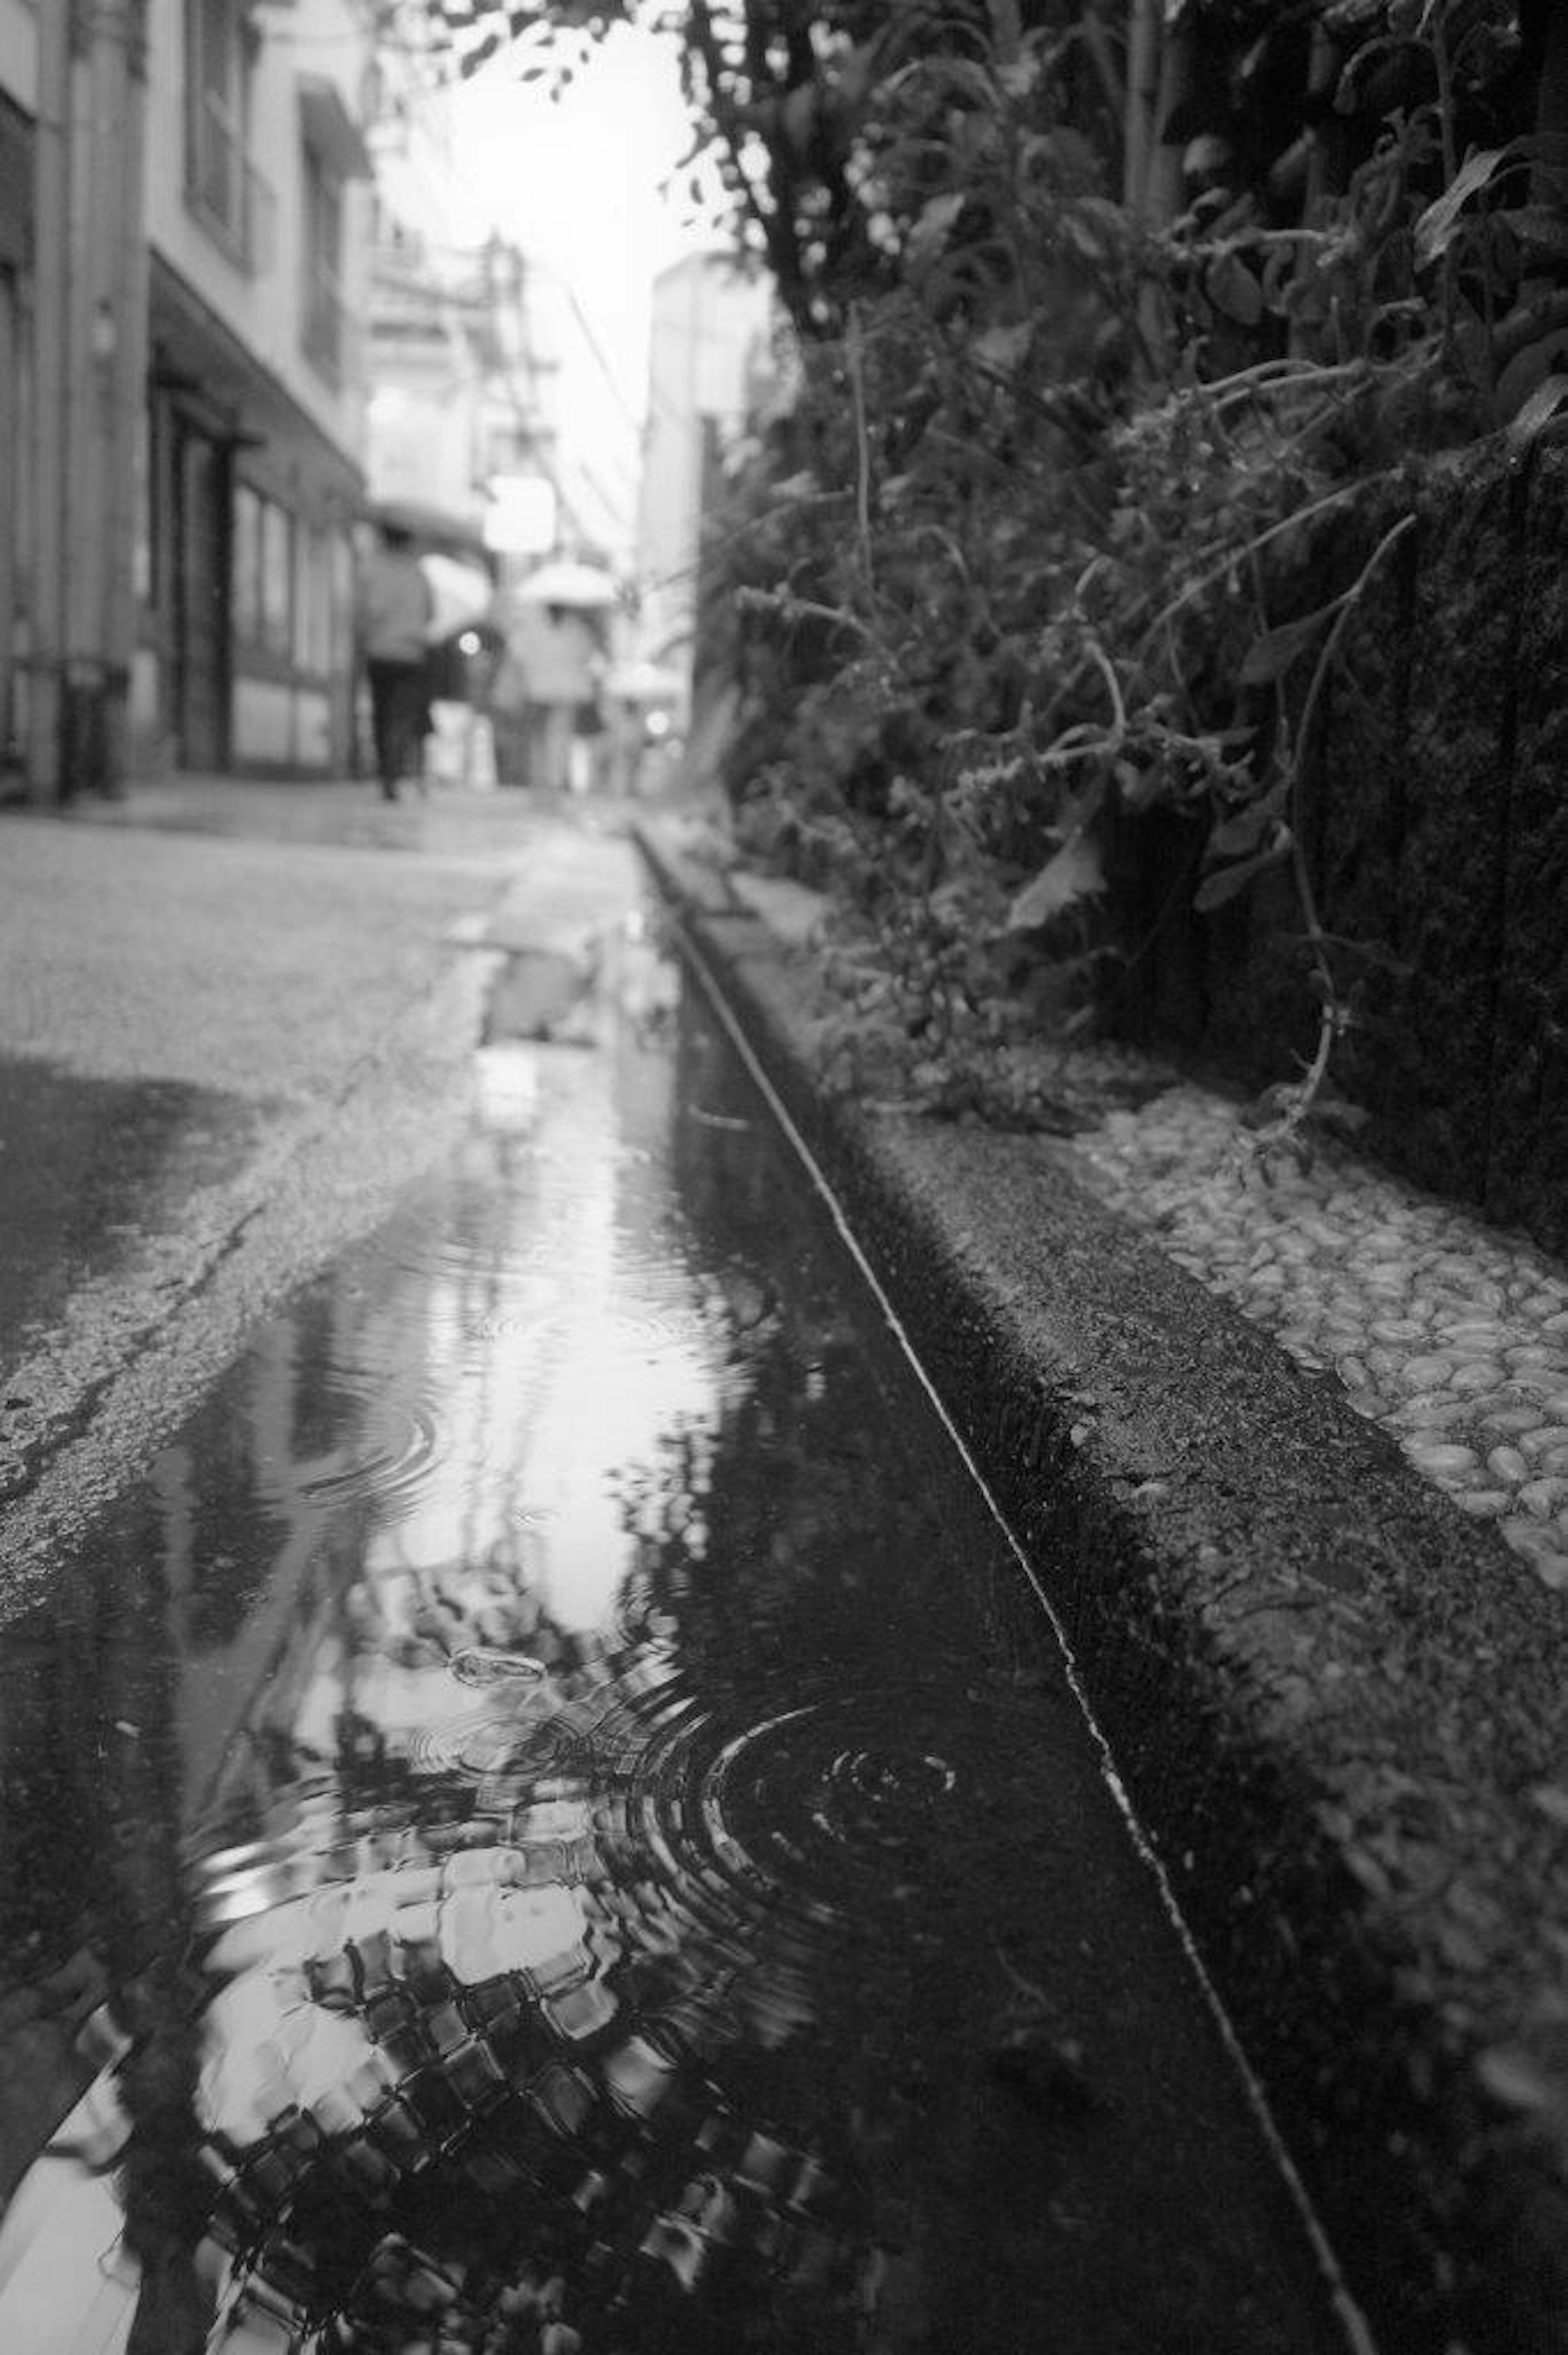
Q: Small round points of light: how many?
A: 2